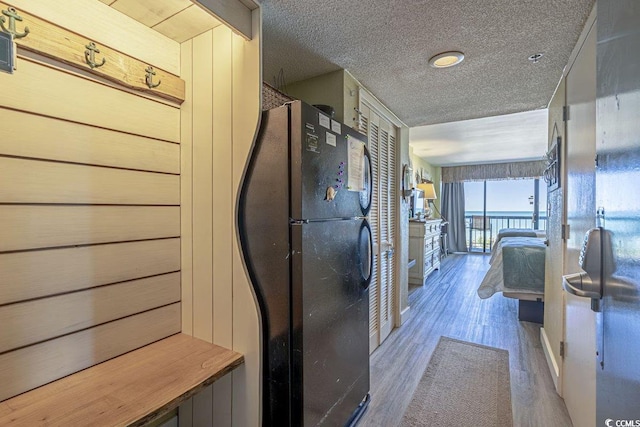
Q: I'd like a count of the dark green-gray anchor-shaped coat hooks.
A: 3